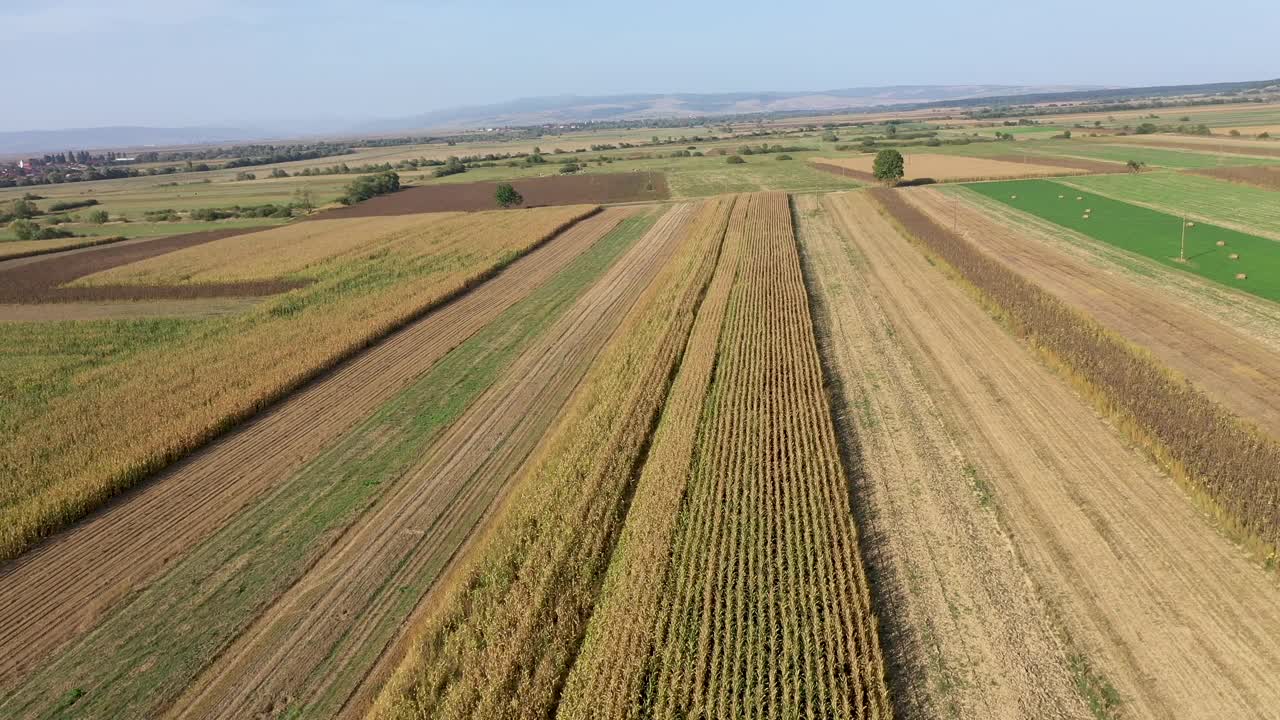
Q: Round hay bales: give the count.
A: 9